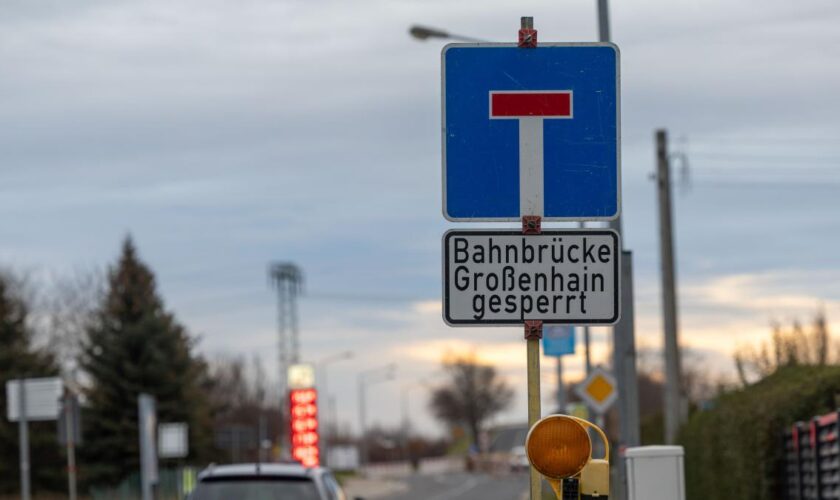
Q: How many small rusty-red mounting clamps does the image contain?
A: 3